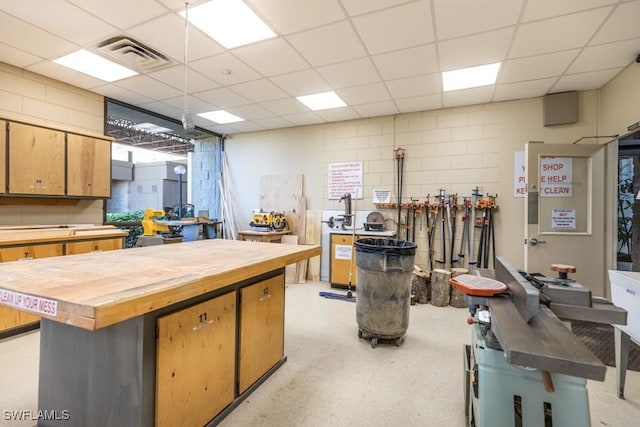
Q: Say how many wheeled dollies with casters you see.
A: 1